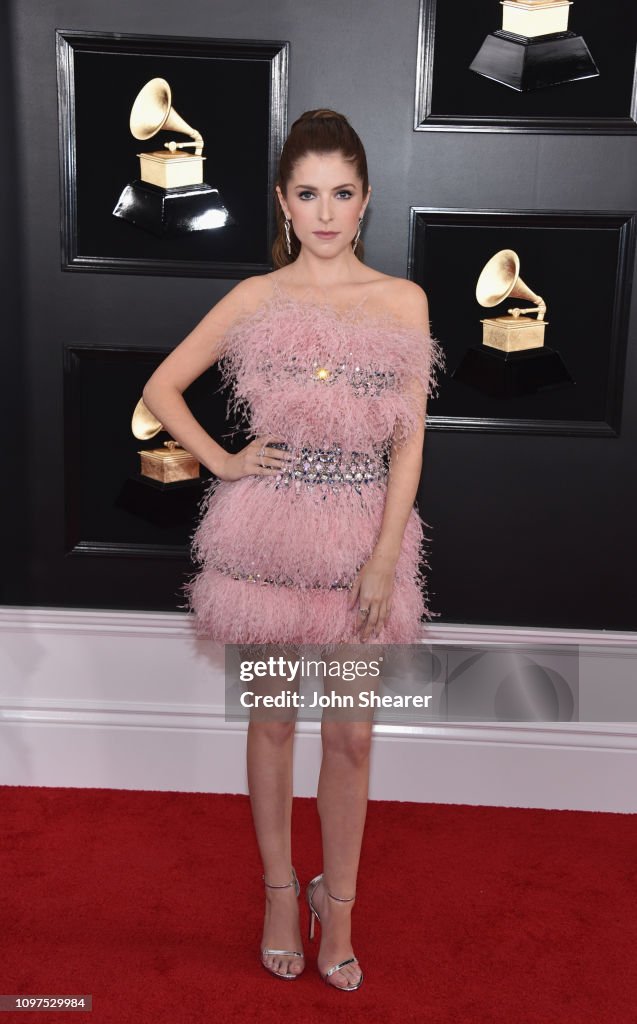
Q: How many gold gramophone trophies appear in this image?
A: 4